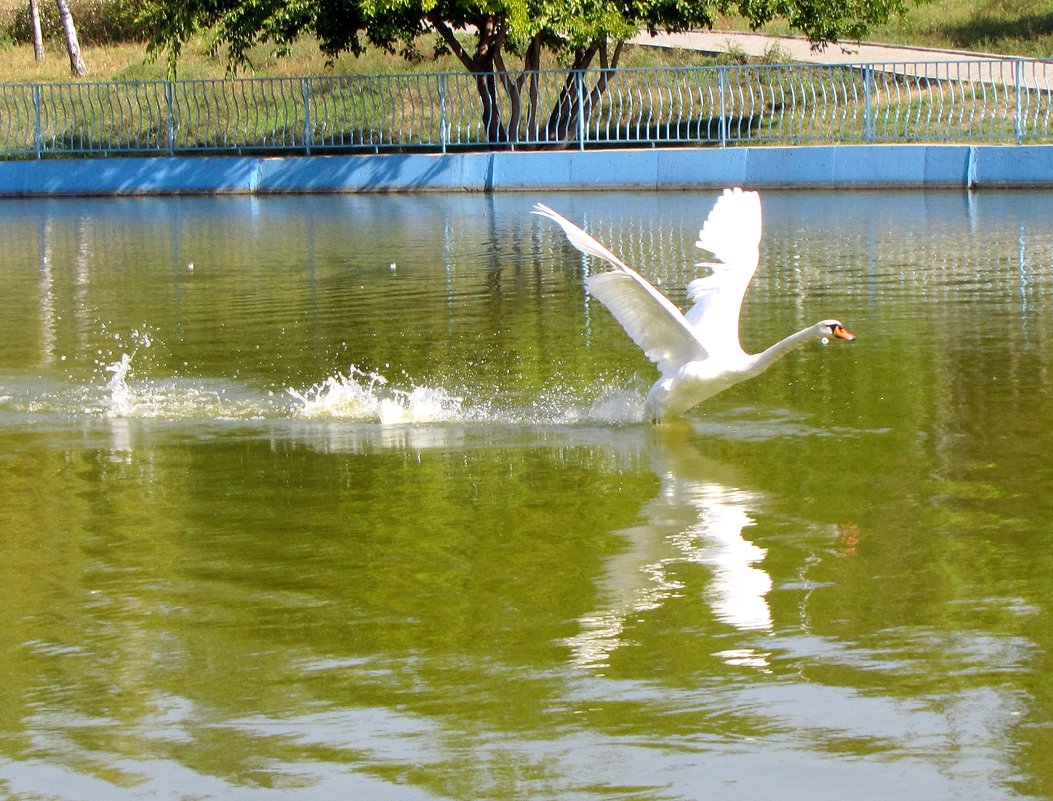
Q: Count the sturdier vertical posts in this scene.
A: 8